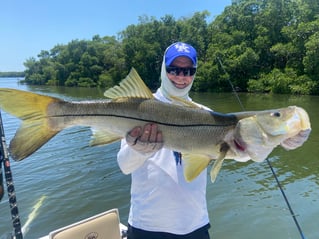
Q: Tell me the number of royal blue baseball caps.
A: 1